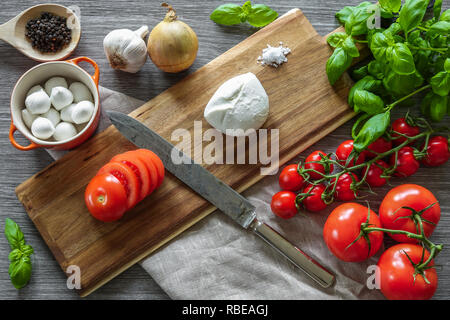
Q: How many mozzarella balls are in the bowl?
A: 11